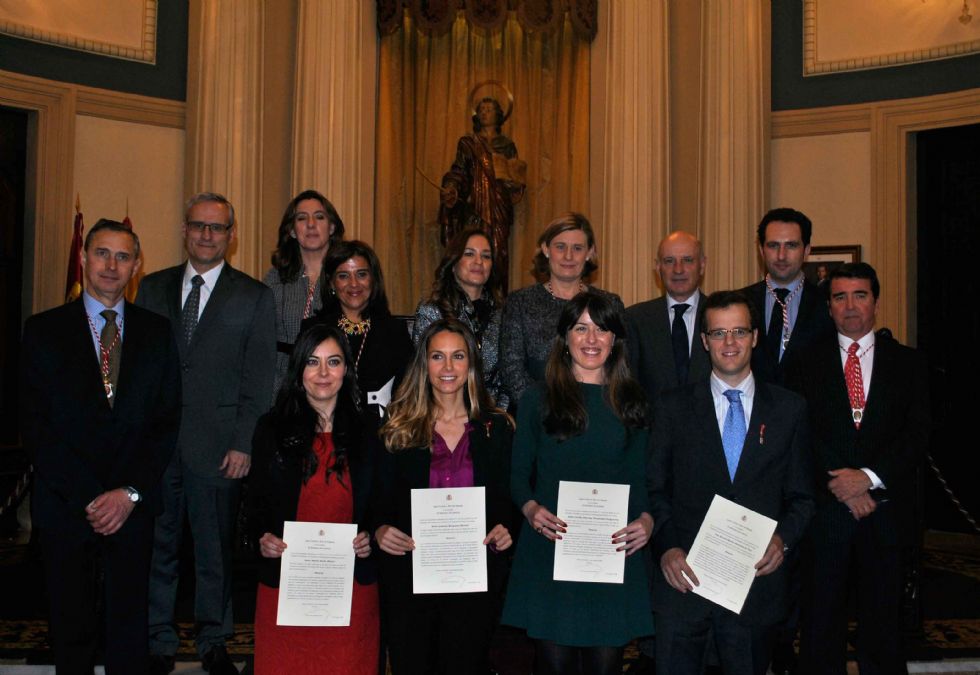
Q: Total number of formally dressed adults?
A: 13